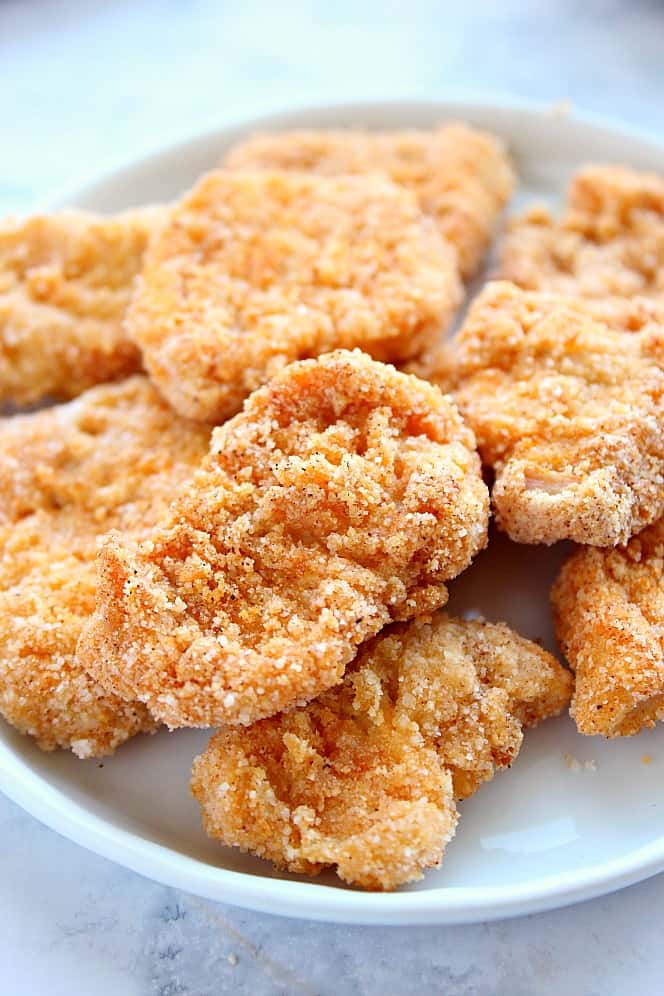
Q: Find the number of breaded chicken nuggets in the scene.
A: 9